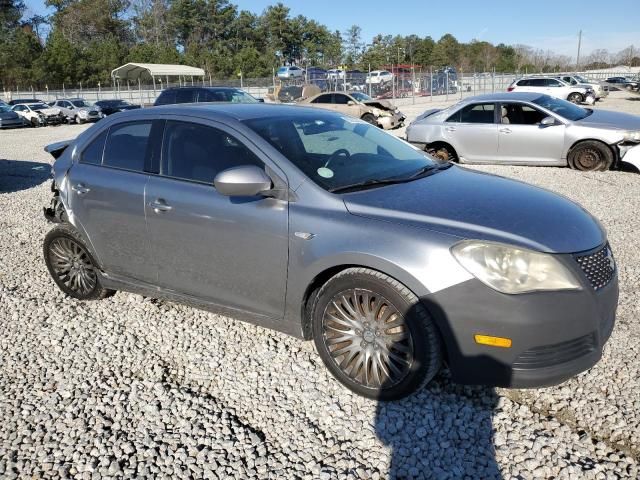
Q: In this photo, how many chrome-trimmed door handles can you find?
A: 2